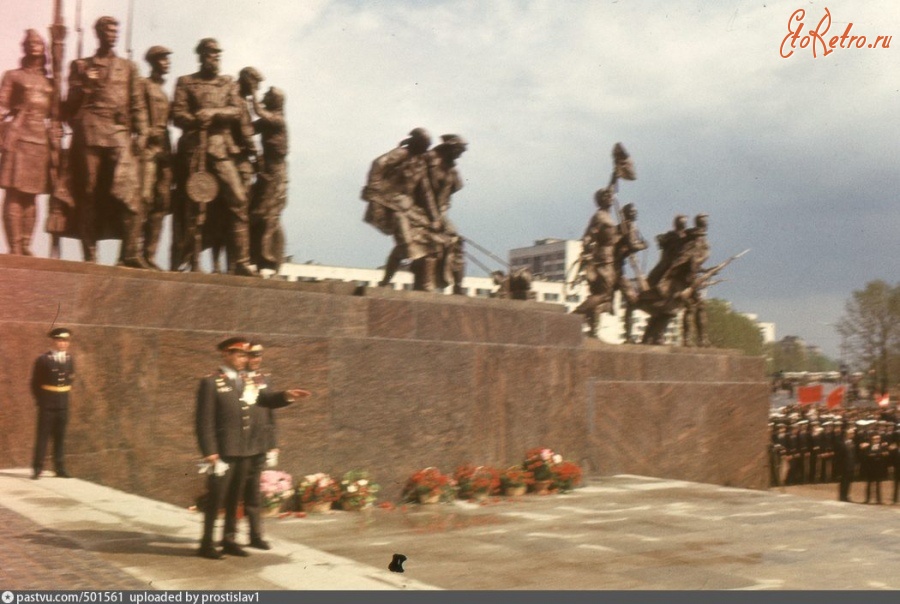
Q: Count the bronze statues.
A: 12